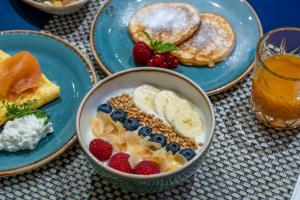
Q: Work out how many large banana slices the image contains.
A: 4